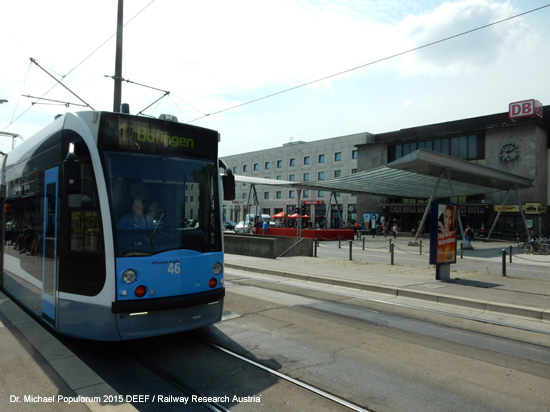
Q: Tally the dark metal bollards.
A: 11